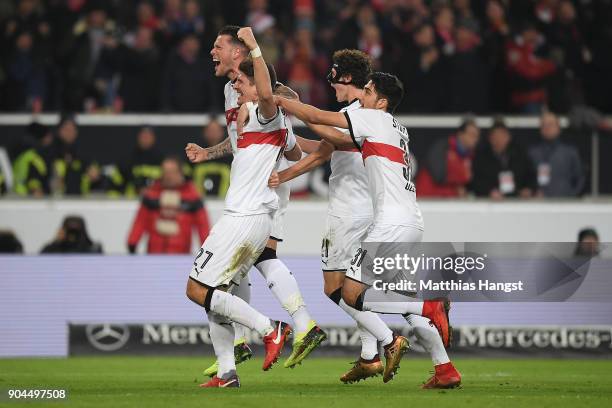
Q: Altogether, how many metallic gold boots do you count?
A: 2